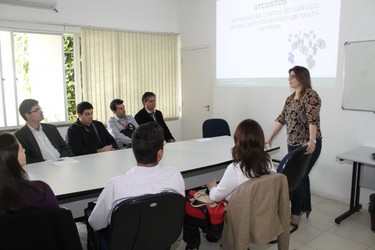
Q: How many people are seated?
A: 7